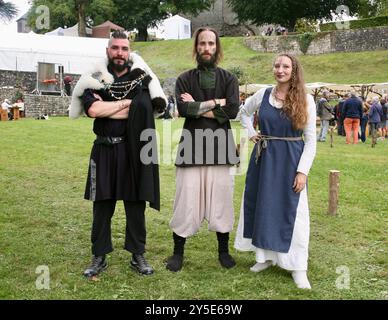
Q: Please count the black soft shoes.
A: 2